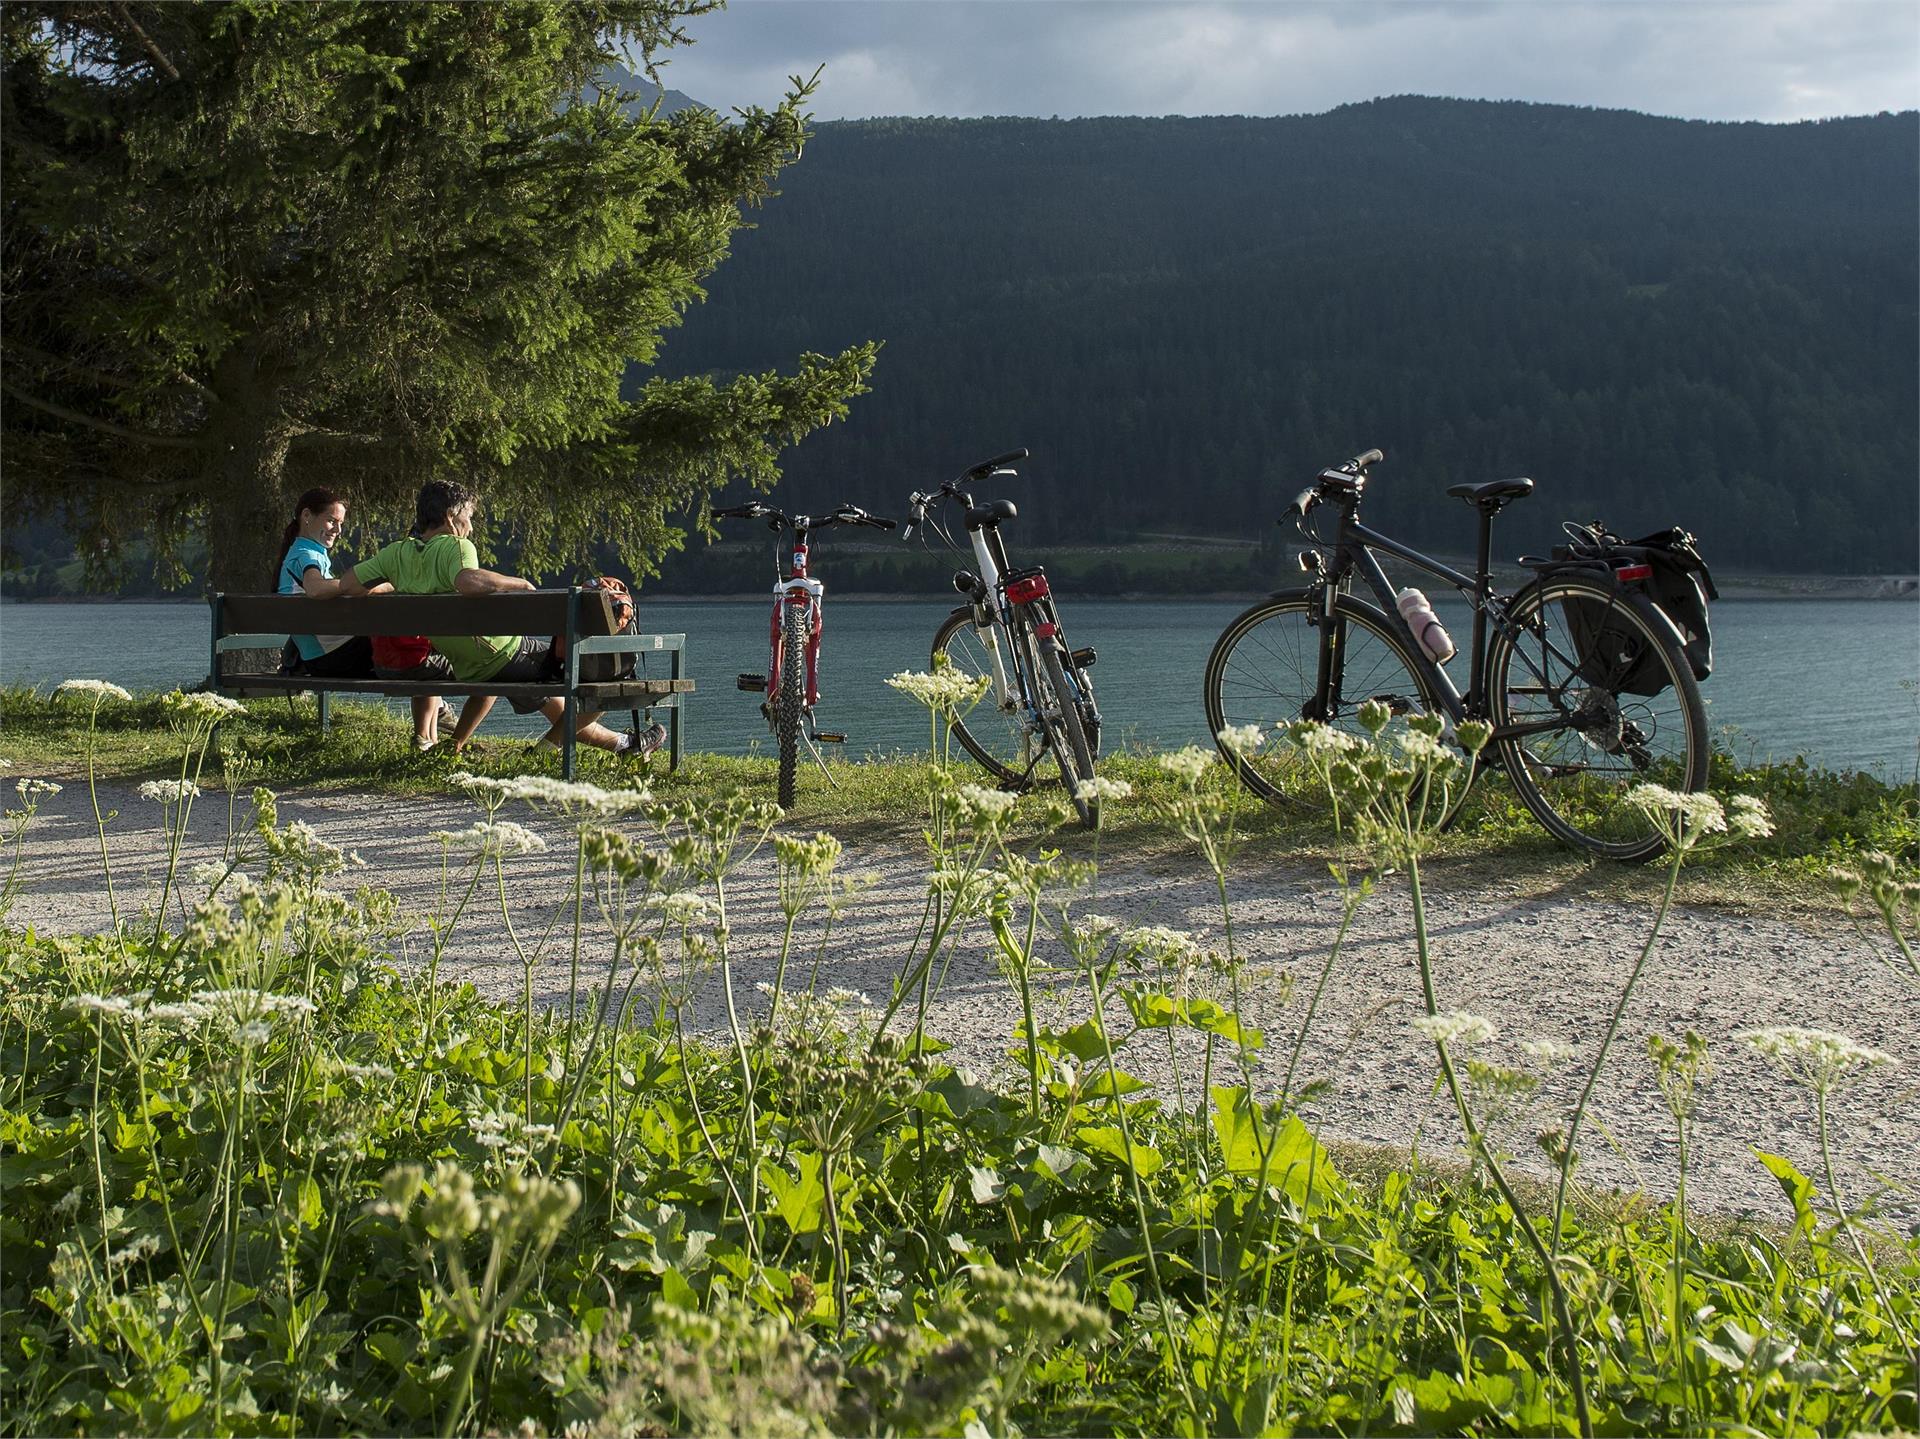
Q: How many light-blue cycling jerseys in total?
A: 1